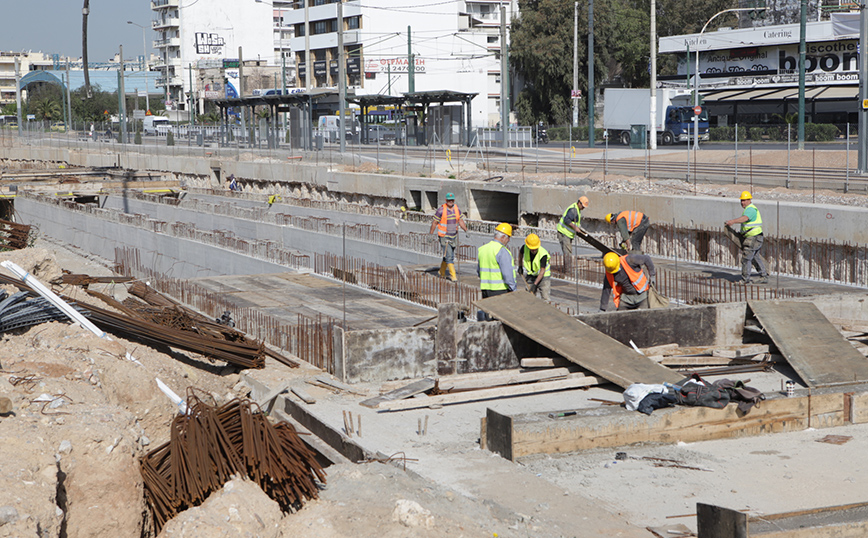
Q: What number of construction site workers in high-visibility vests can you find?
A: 7